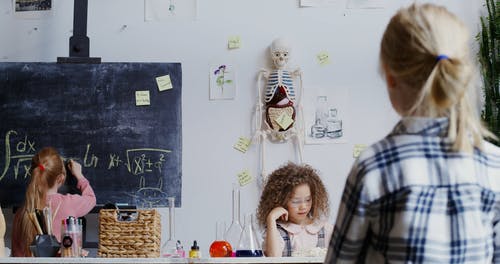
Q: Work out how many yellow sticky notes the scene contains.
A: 8